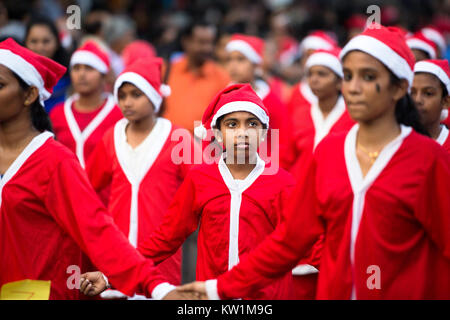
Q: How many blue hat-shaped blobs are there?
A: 0